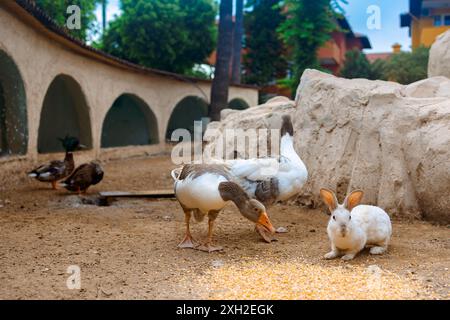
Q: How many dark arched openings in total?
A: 5